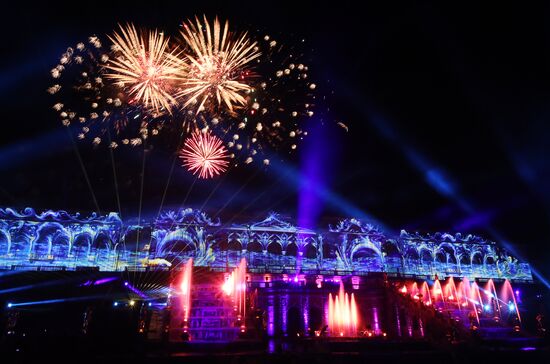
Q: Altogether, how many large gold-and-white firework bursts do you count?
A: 2